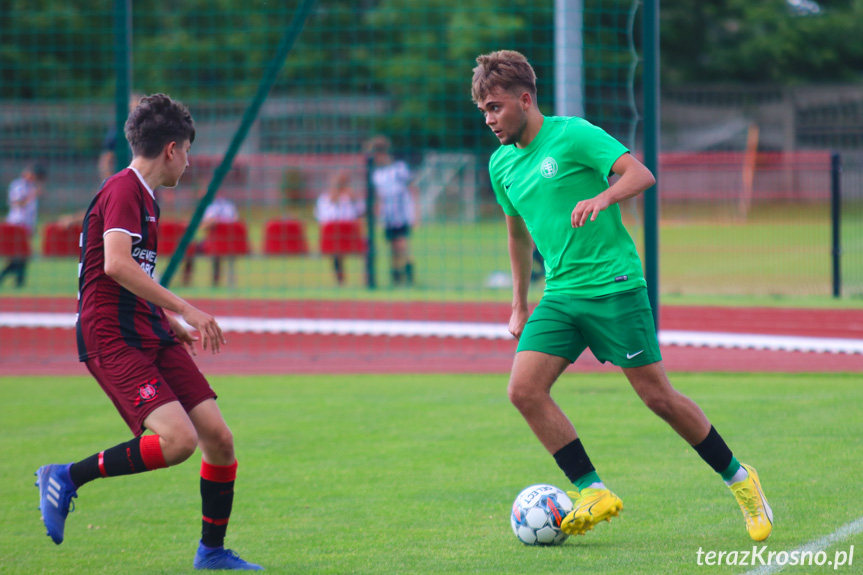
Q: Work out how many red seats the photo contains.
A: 6